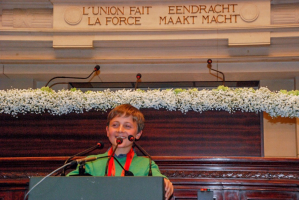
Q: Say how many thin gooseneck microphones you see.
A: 6